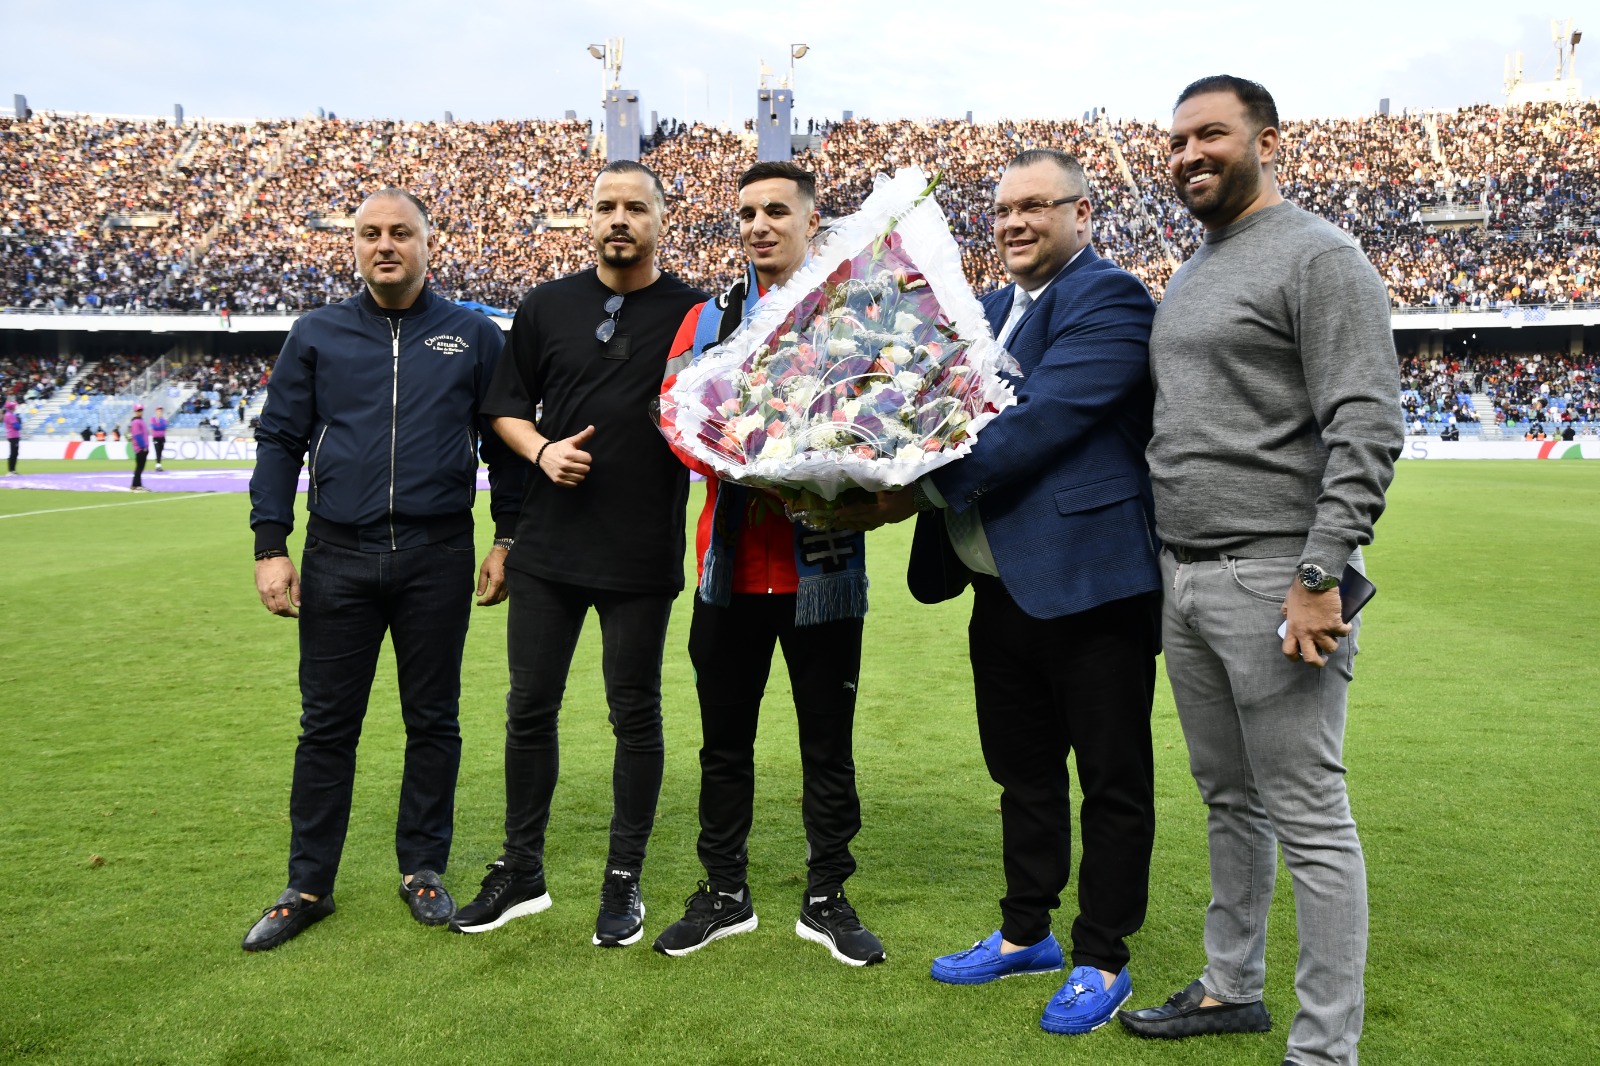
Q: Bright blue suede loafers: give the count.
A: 2